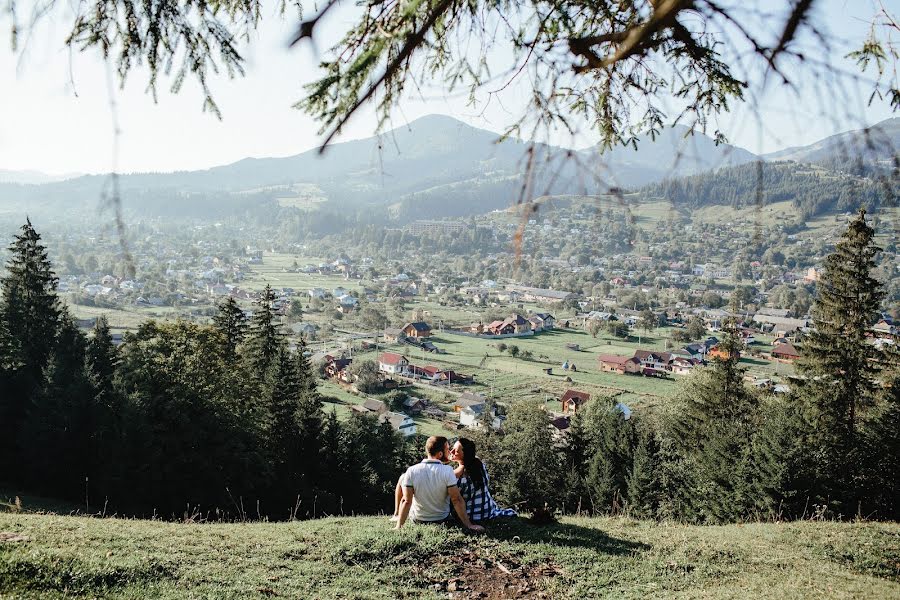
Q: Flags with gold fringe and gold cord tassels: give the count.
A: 0